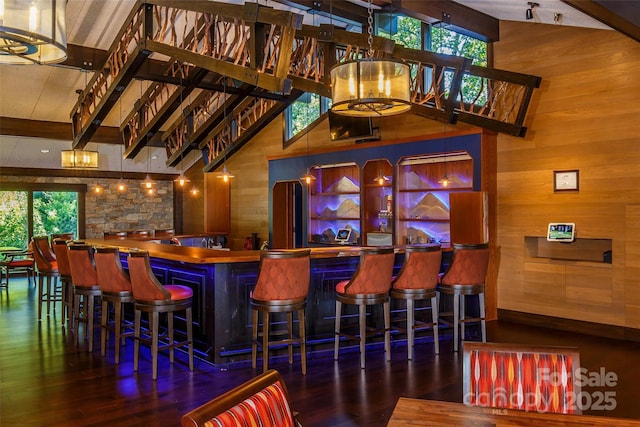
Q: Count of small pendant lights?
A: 10